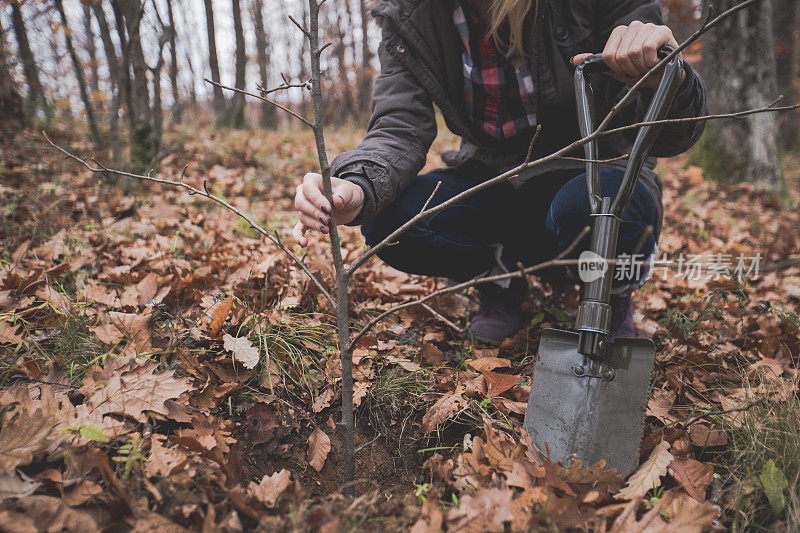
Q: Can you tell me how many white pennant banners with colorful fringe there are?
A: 0